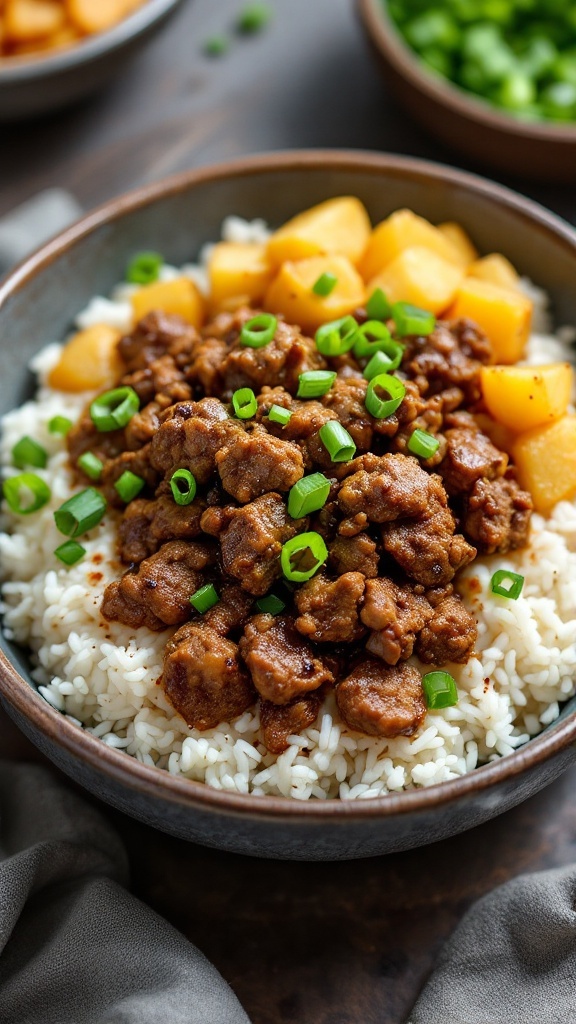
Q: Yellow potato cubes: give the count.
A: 12